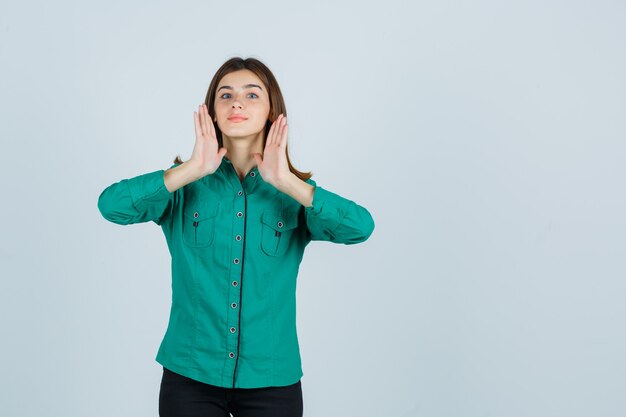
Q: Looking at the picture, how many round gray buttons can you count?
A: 11